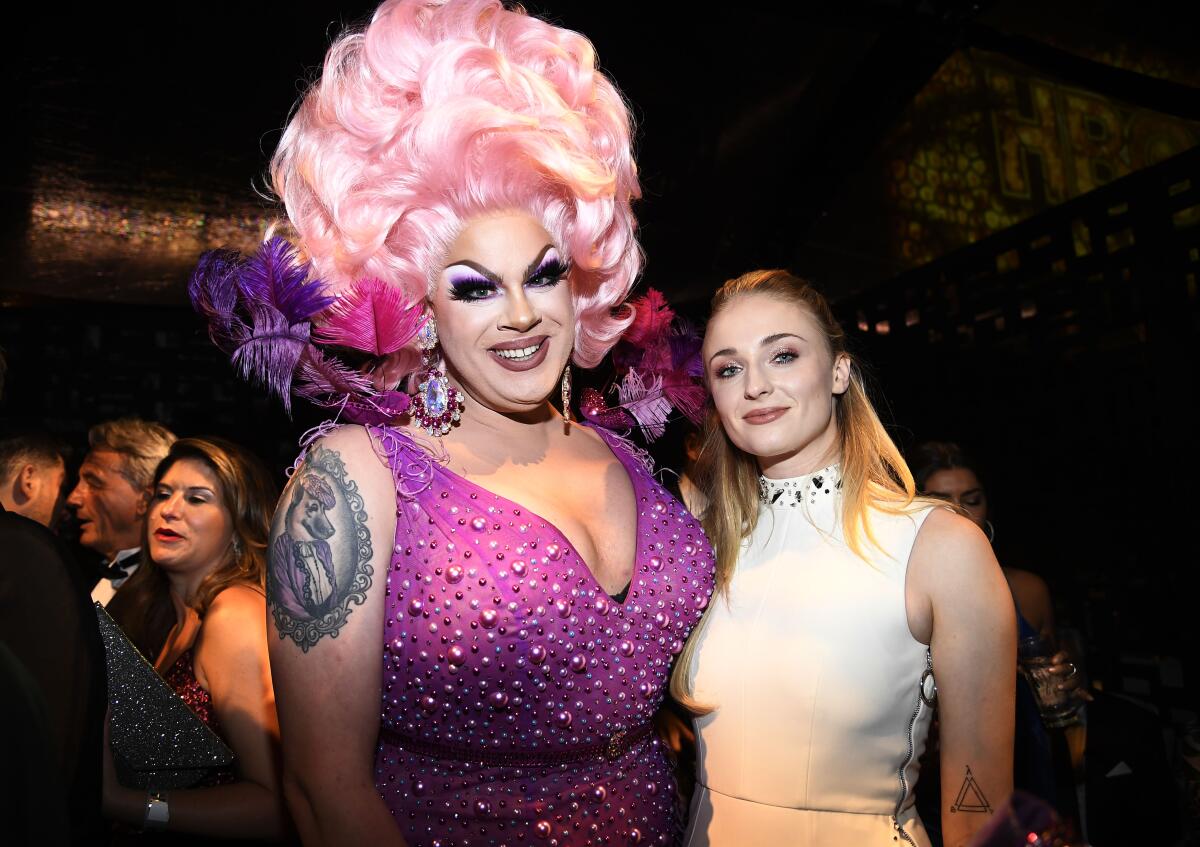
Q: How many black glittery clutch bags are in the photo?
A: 1